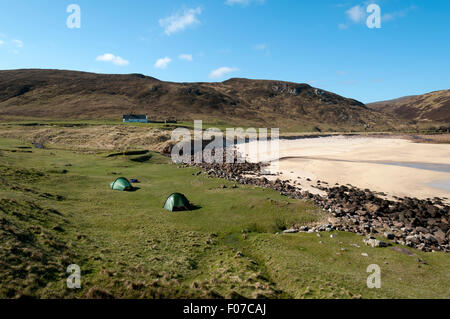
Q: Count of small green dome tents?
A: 2